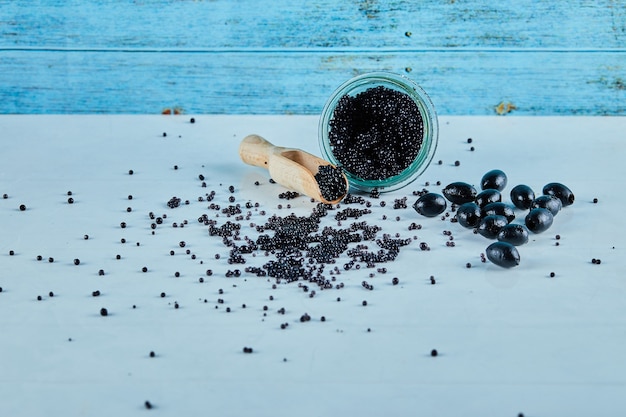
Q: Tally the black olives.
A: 13